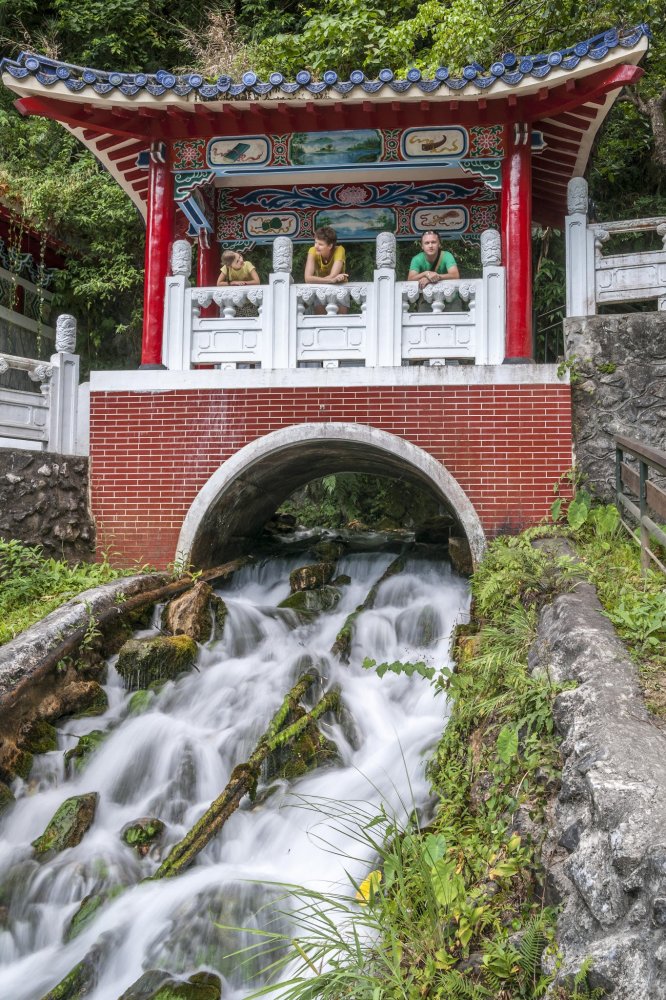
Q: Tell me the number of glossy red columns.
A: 3